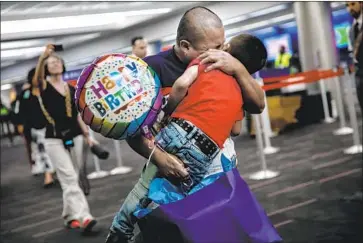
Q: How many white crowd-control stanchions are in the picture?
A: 7